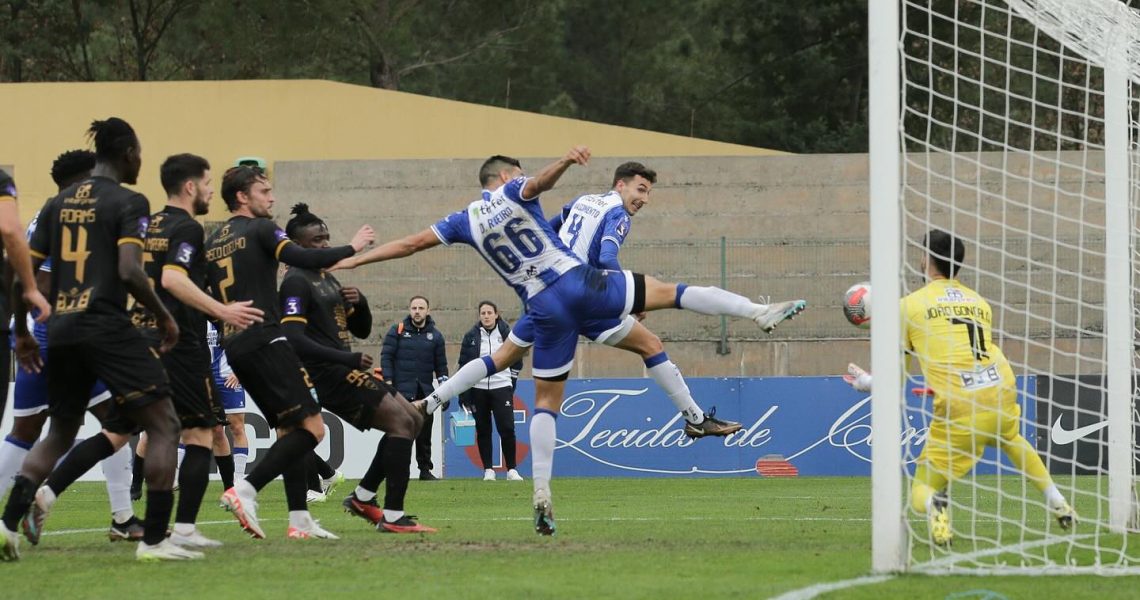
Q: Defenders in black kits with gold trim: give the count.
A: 5